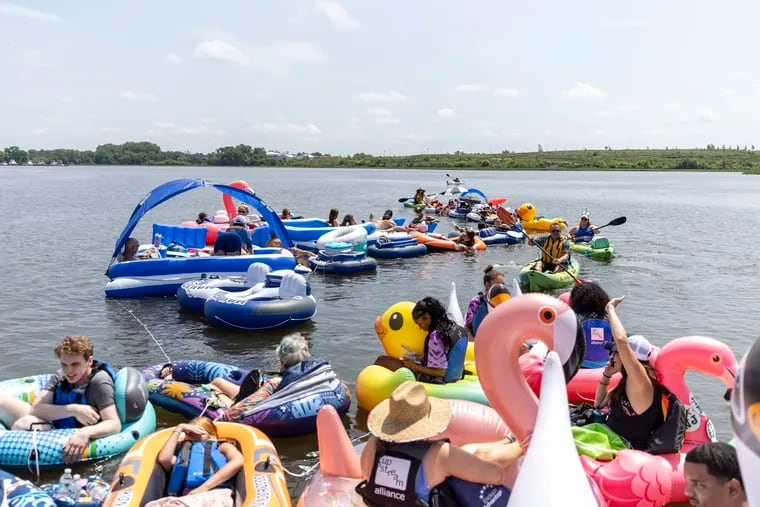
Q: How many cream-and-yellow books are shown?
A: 0